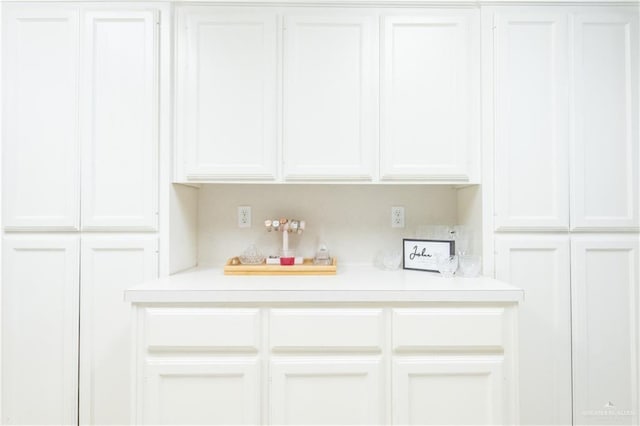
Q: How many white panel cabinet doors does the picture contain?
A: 14